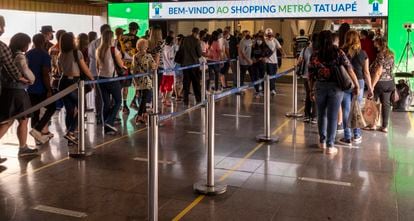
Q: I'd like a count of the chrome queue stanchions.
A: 8